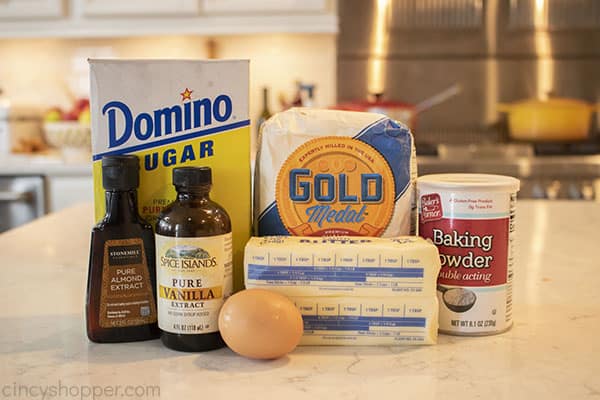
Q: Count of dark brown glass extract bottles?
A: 2